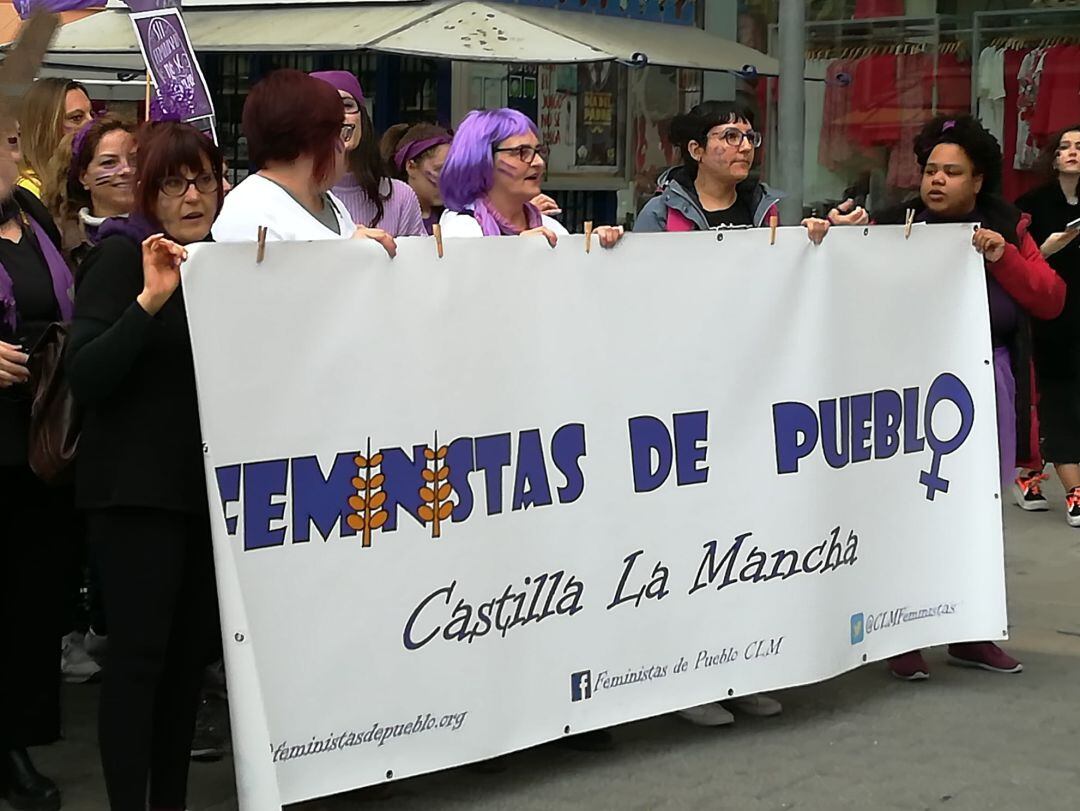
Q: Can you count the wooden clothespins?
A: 5